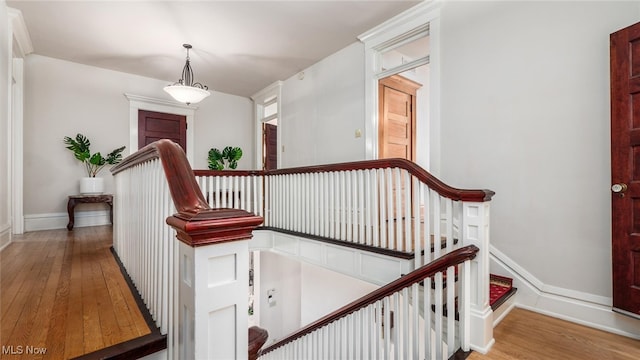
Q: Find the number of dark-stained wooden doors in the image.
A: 3